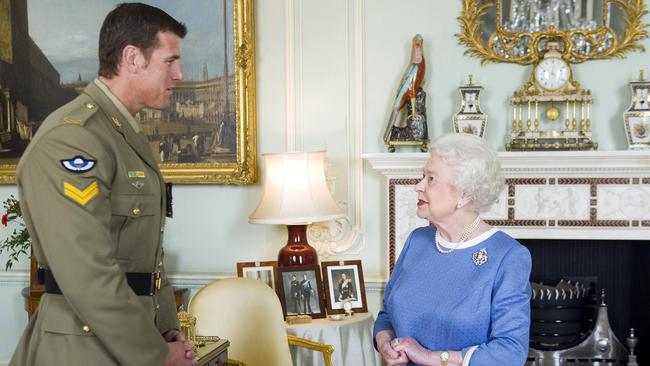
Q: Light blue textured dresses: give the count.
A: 1